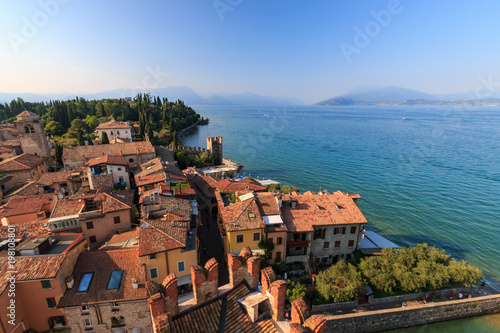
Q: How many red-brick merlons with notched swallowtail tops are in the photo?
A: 5